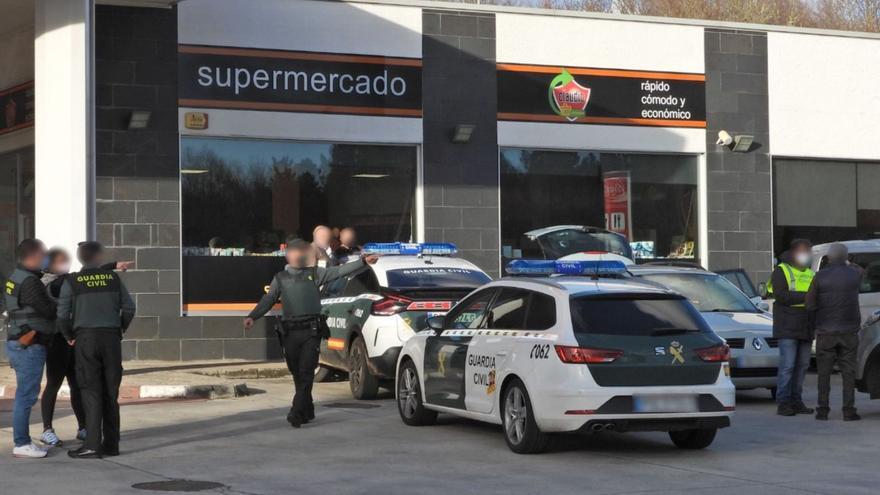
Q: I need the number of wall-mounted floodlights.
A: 3